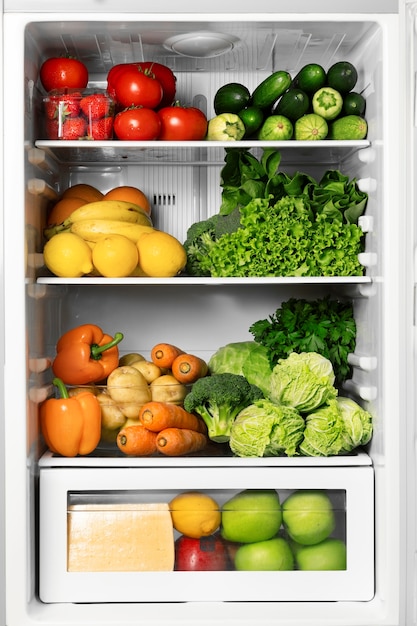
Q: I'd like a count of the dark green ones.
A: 7